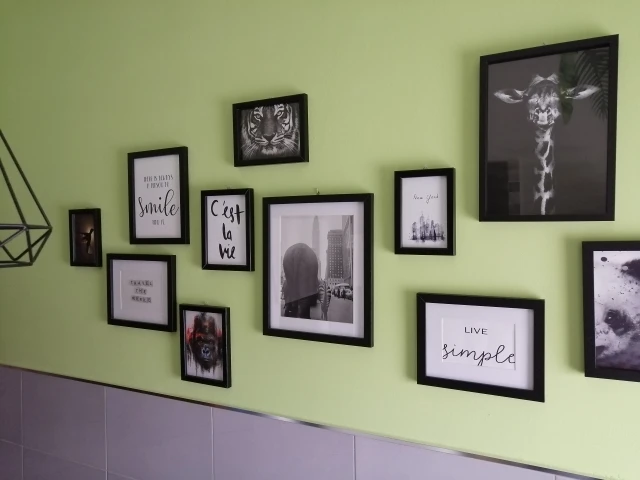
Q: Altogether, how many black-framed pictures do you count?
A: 11